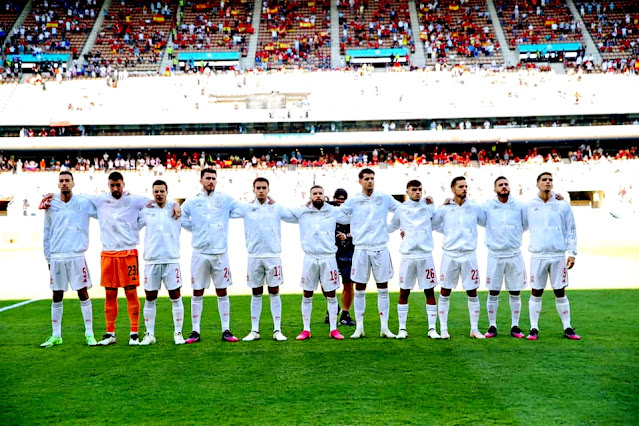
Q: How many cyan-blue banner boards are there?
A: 4